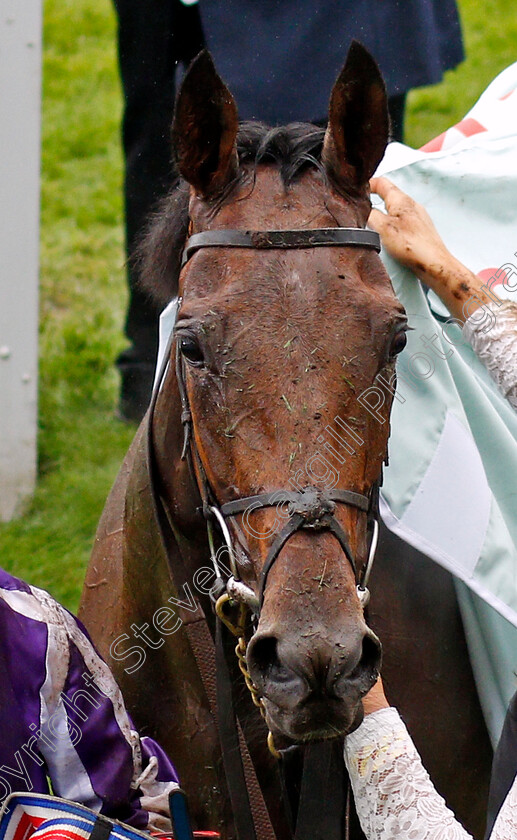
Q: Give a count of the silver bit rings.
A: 2